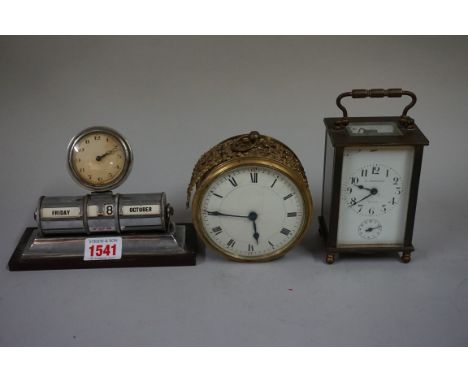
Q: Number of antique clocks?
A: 3